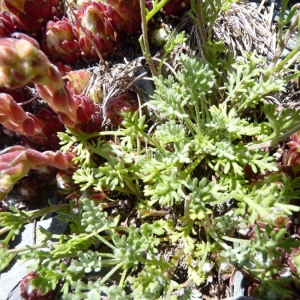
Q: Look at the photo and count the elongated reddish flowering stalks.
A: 3